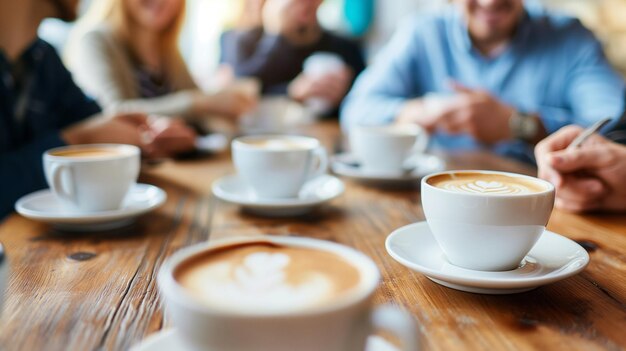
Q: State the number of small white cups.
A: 5